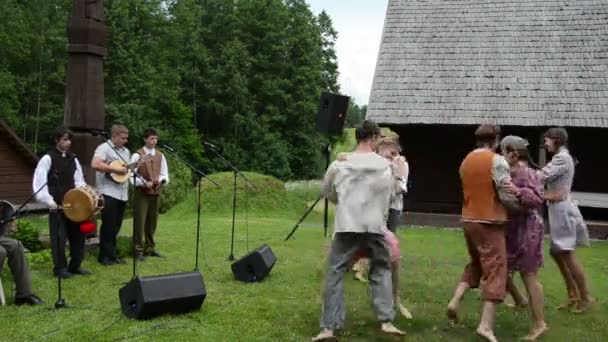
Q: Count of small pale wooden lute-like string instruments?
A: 1